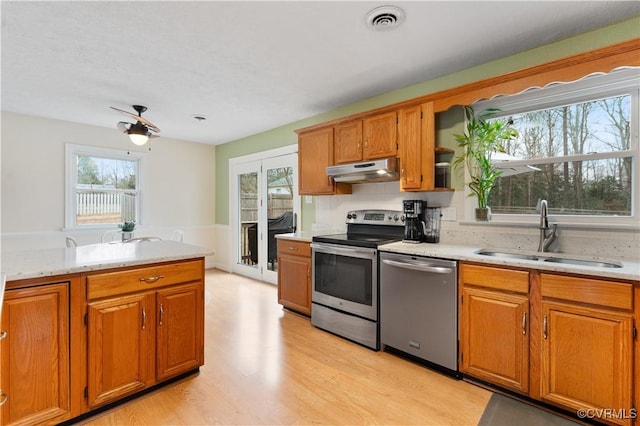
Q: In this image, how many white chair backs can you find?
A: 4